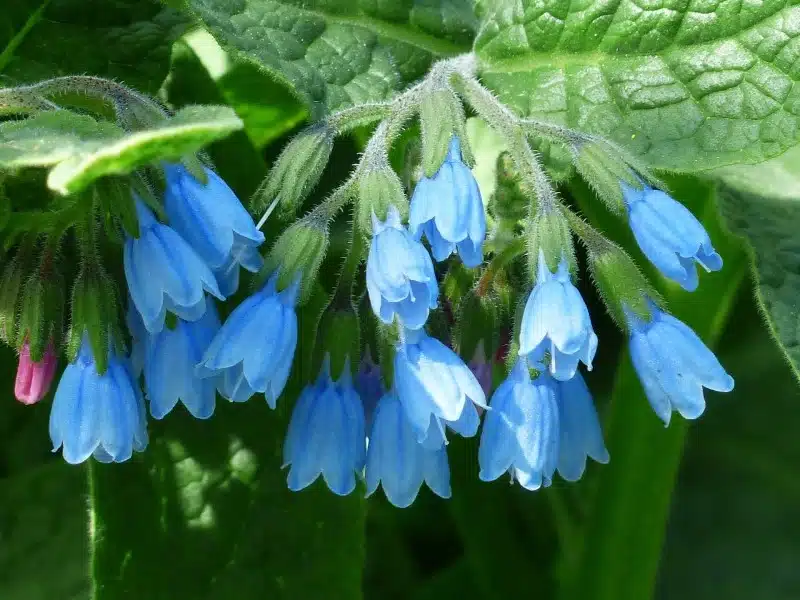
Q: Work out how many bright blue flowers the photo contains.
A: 15